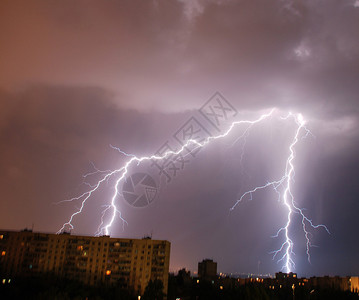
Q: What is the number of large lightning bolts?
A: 2